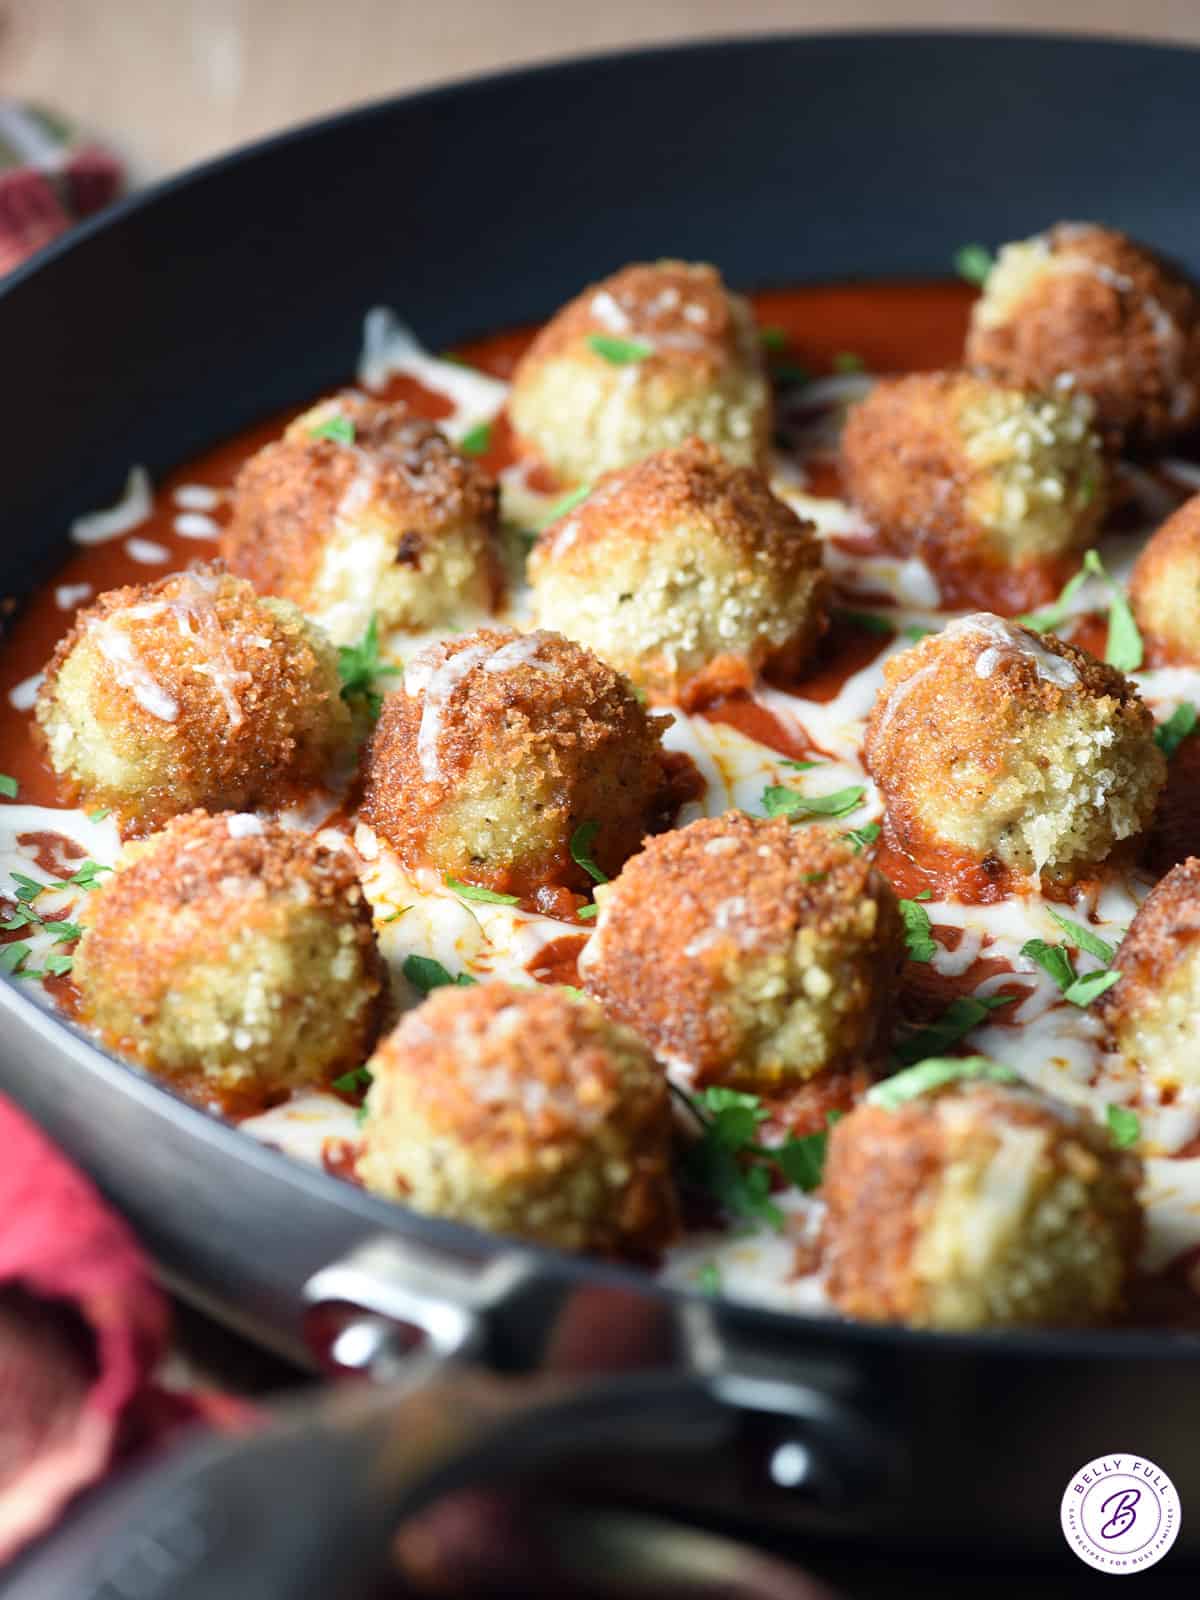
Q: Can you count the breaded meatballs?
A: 14